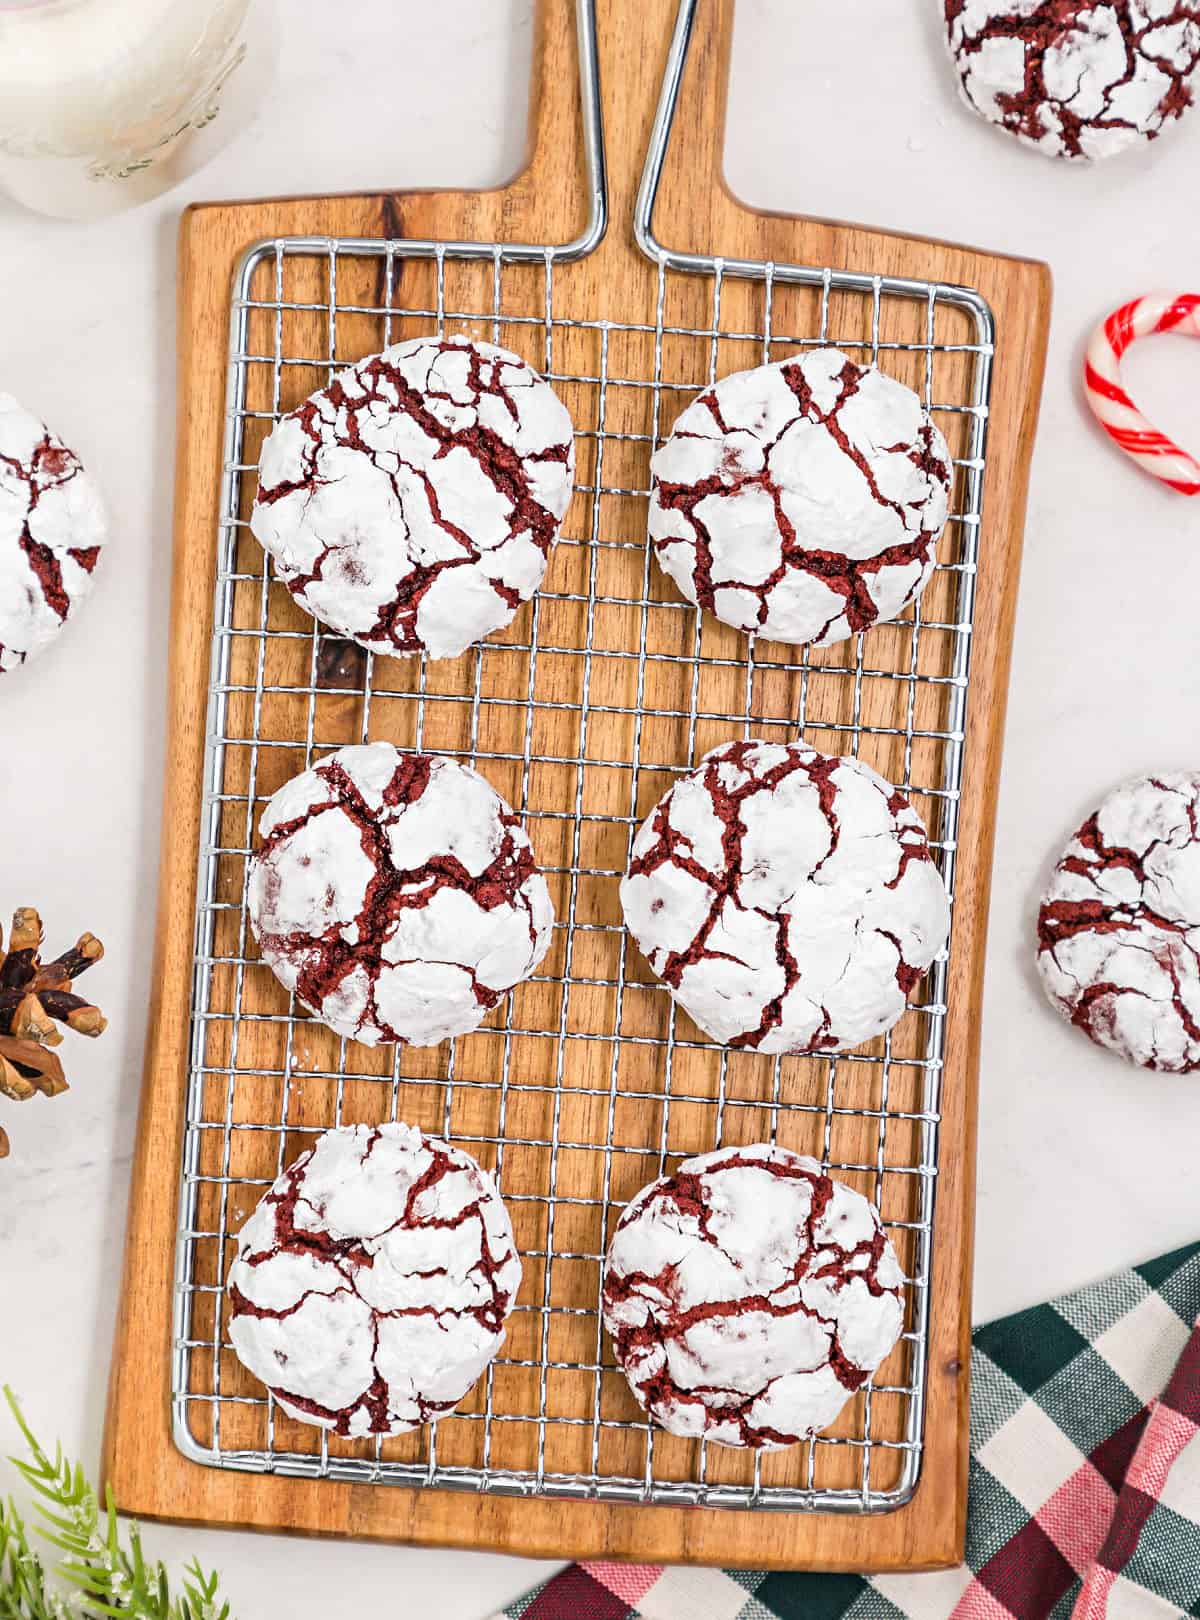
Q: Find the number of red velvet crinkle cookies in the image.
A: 9